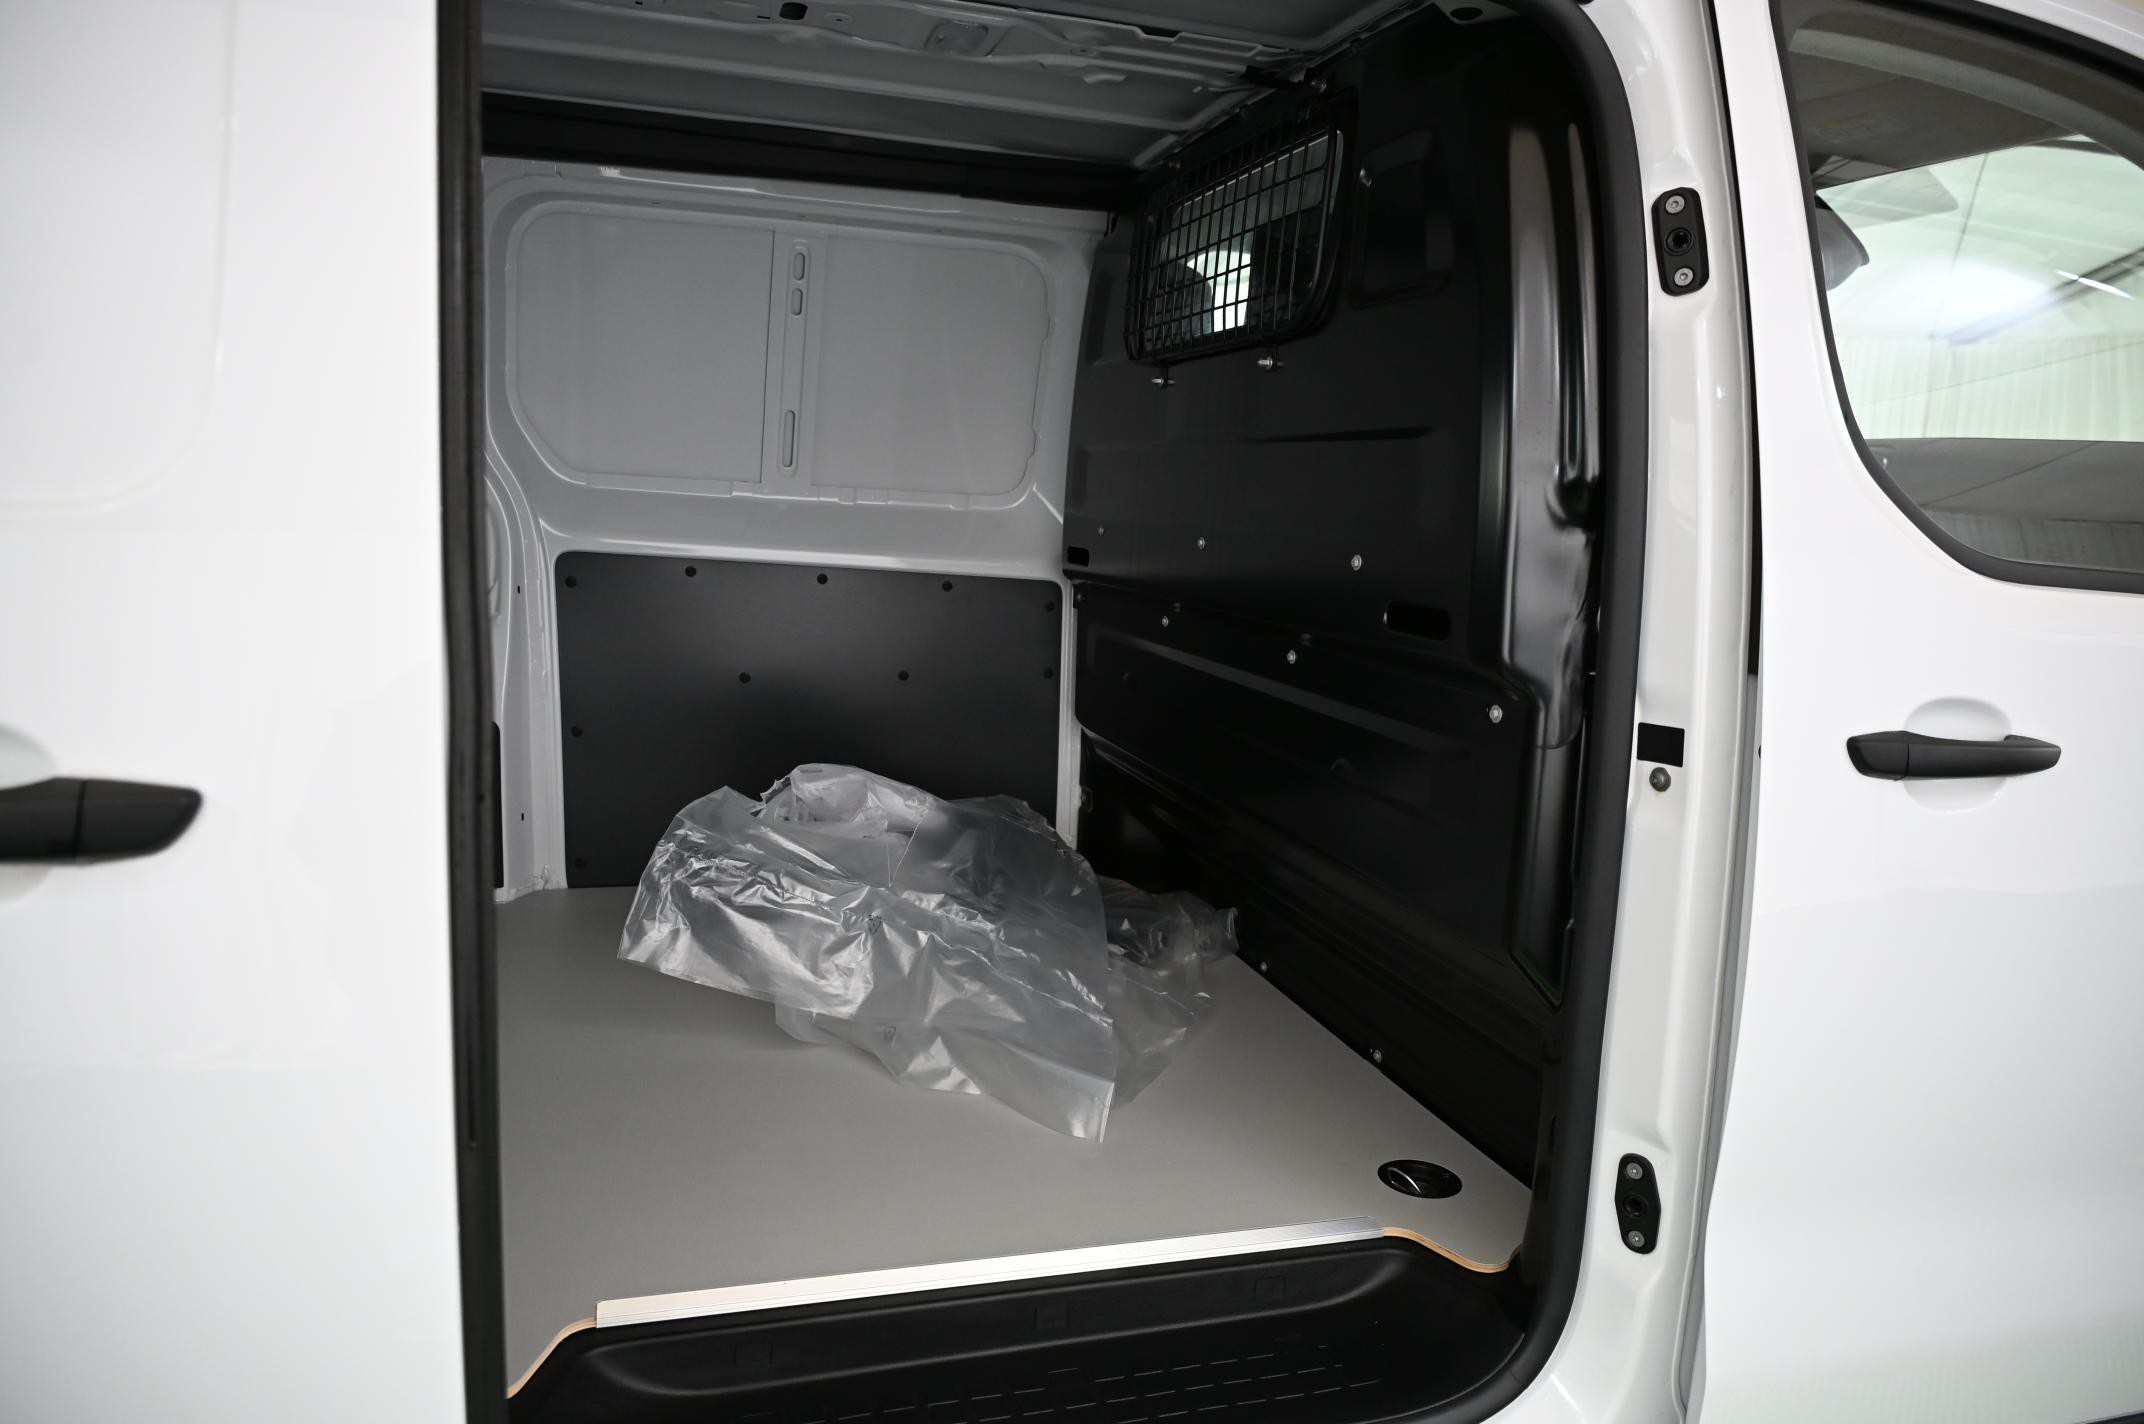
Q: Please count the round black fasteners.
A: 10